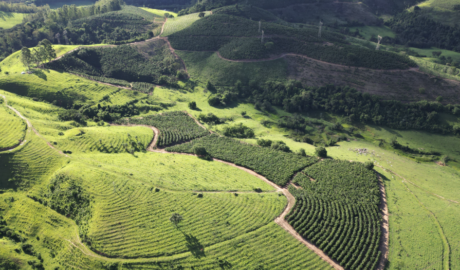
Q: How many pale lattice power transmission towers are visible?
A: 4